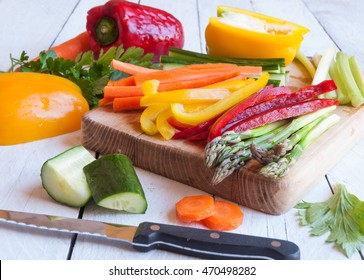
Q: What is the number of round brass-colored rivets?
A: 3